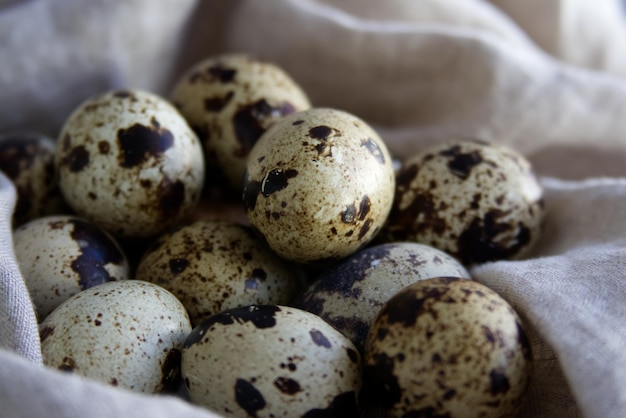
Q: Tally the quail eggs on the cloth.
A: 11